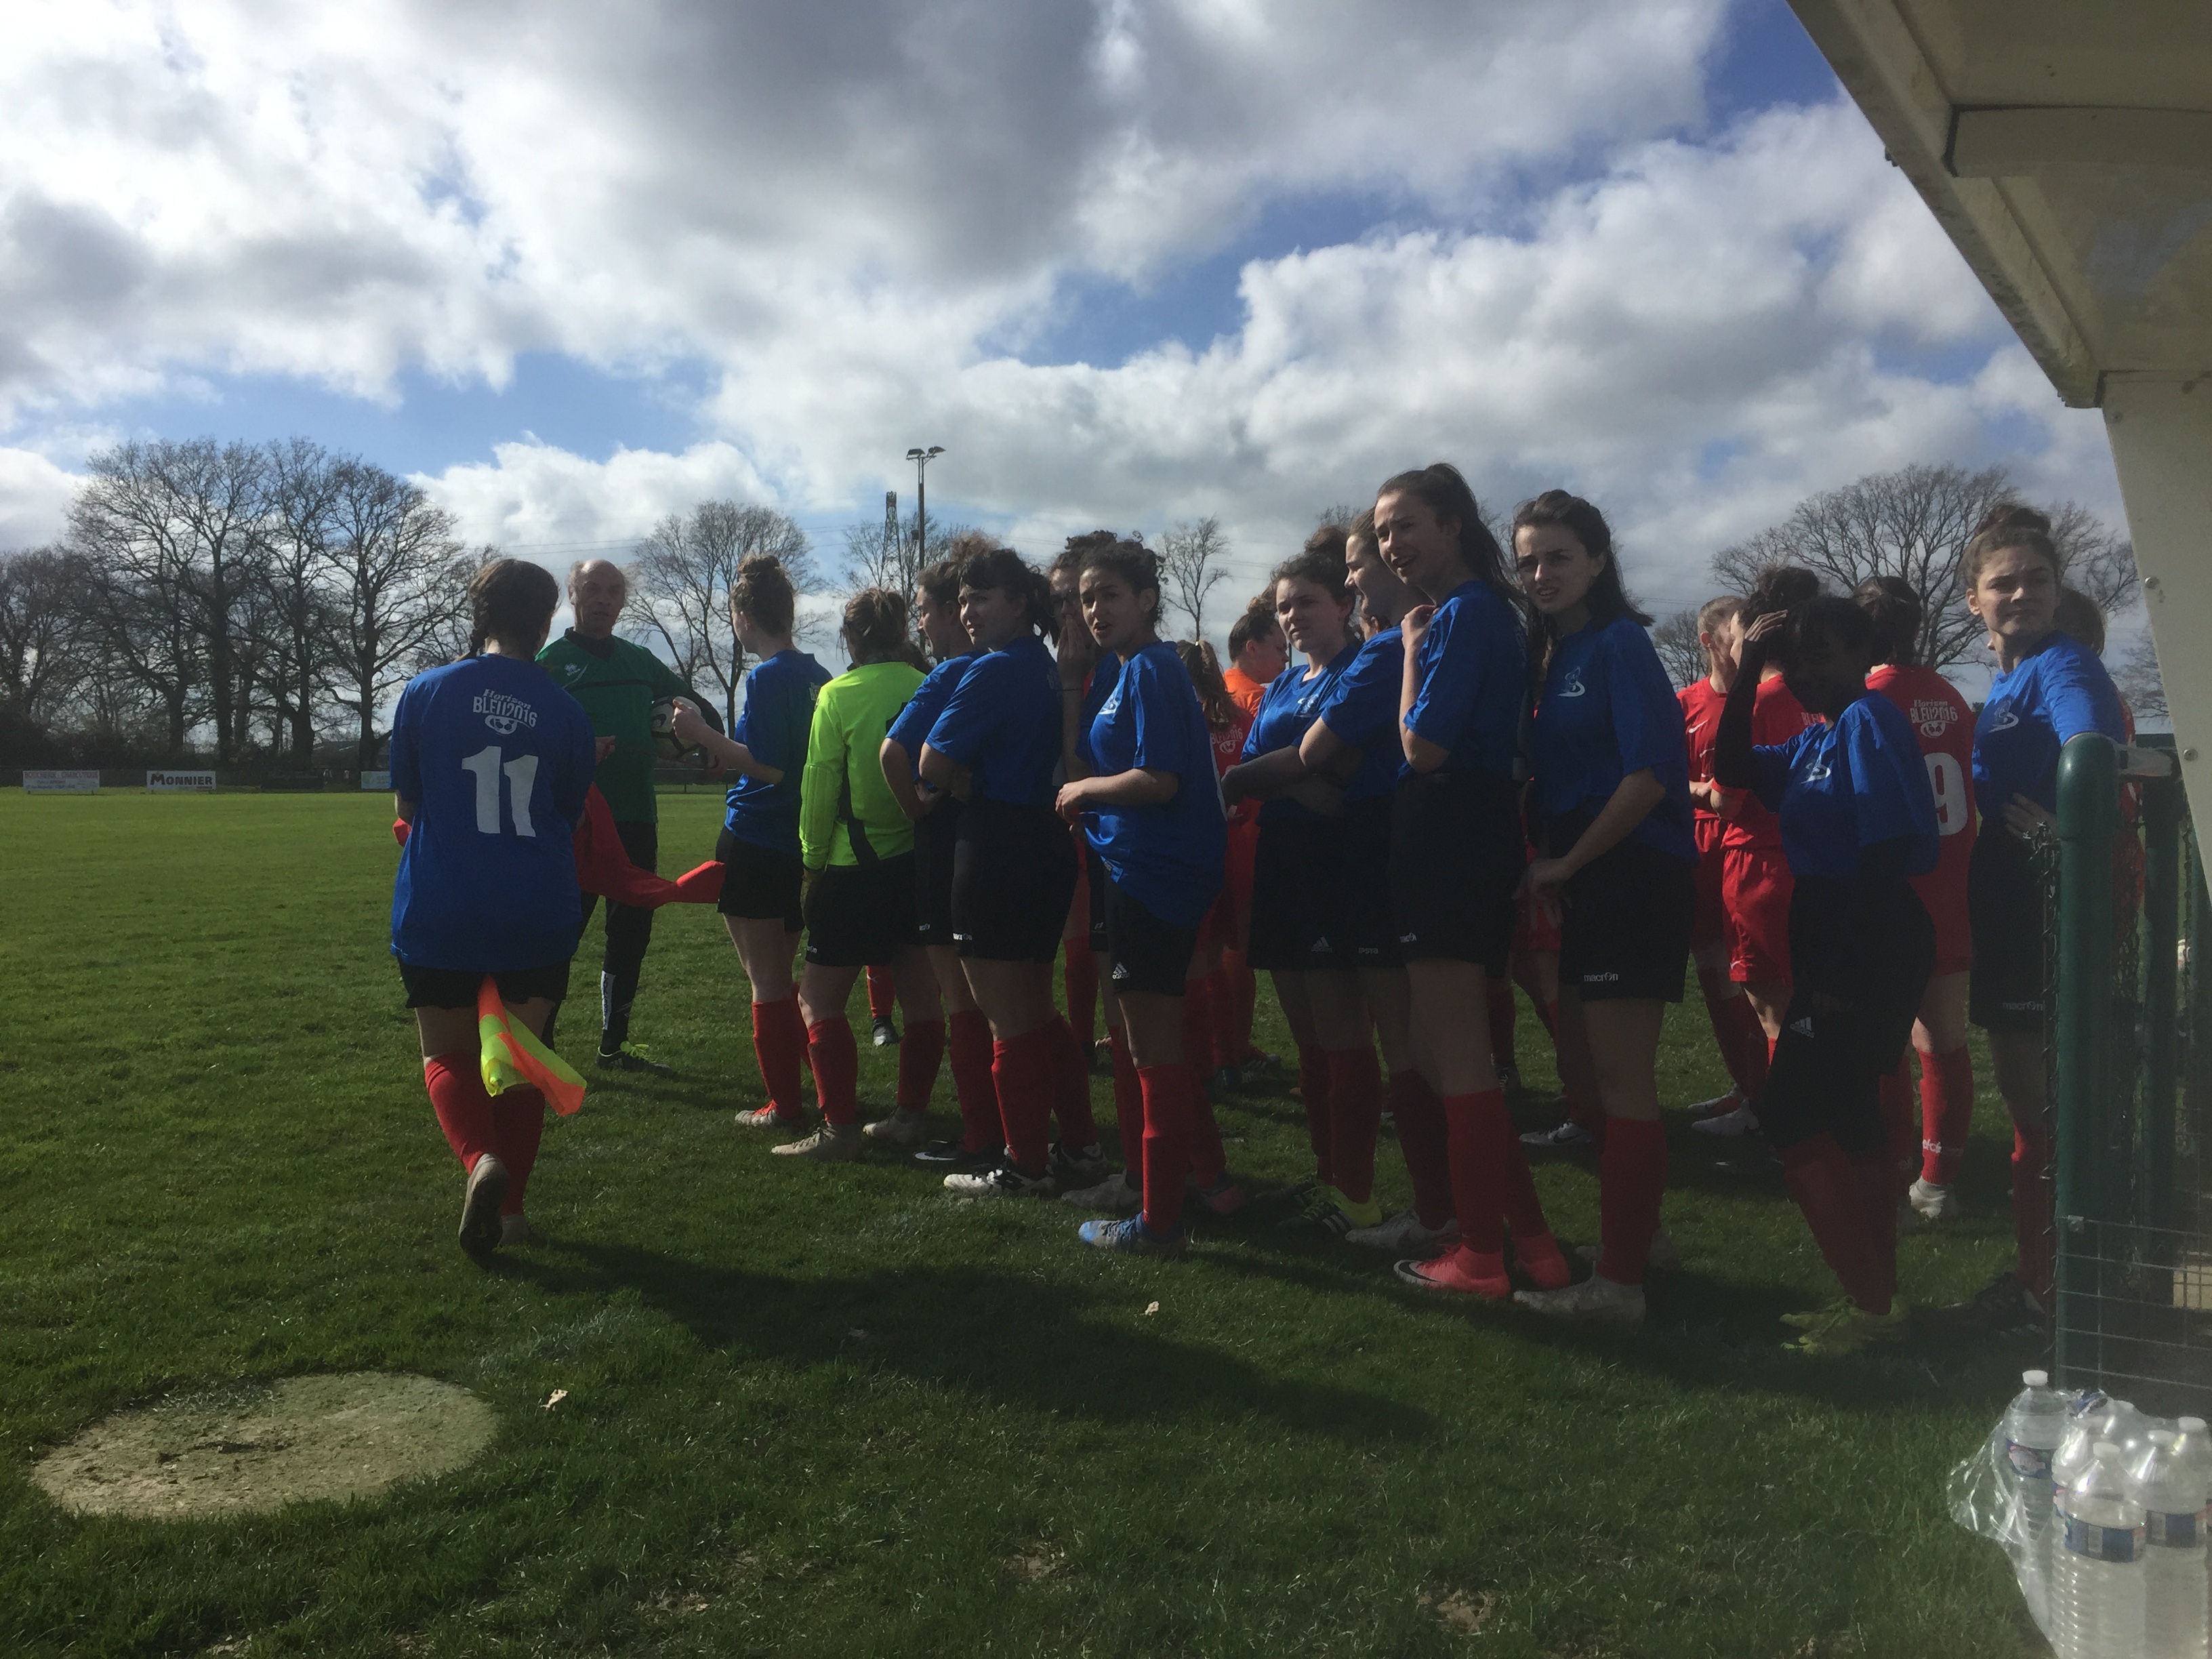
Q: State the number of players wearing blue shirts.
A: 12